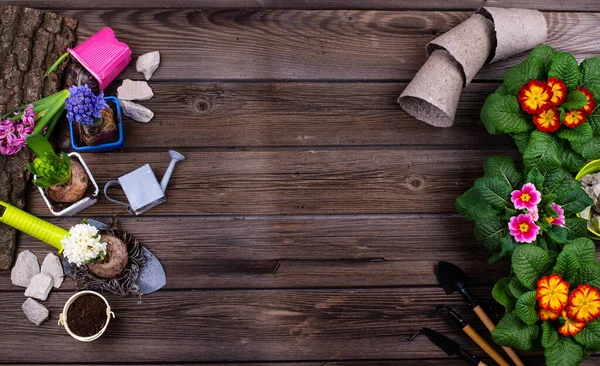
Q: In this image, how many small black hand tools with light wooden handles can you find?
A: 3